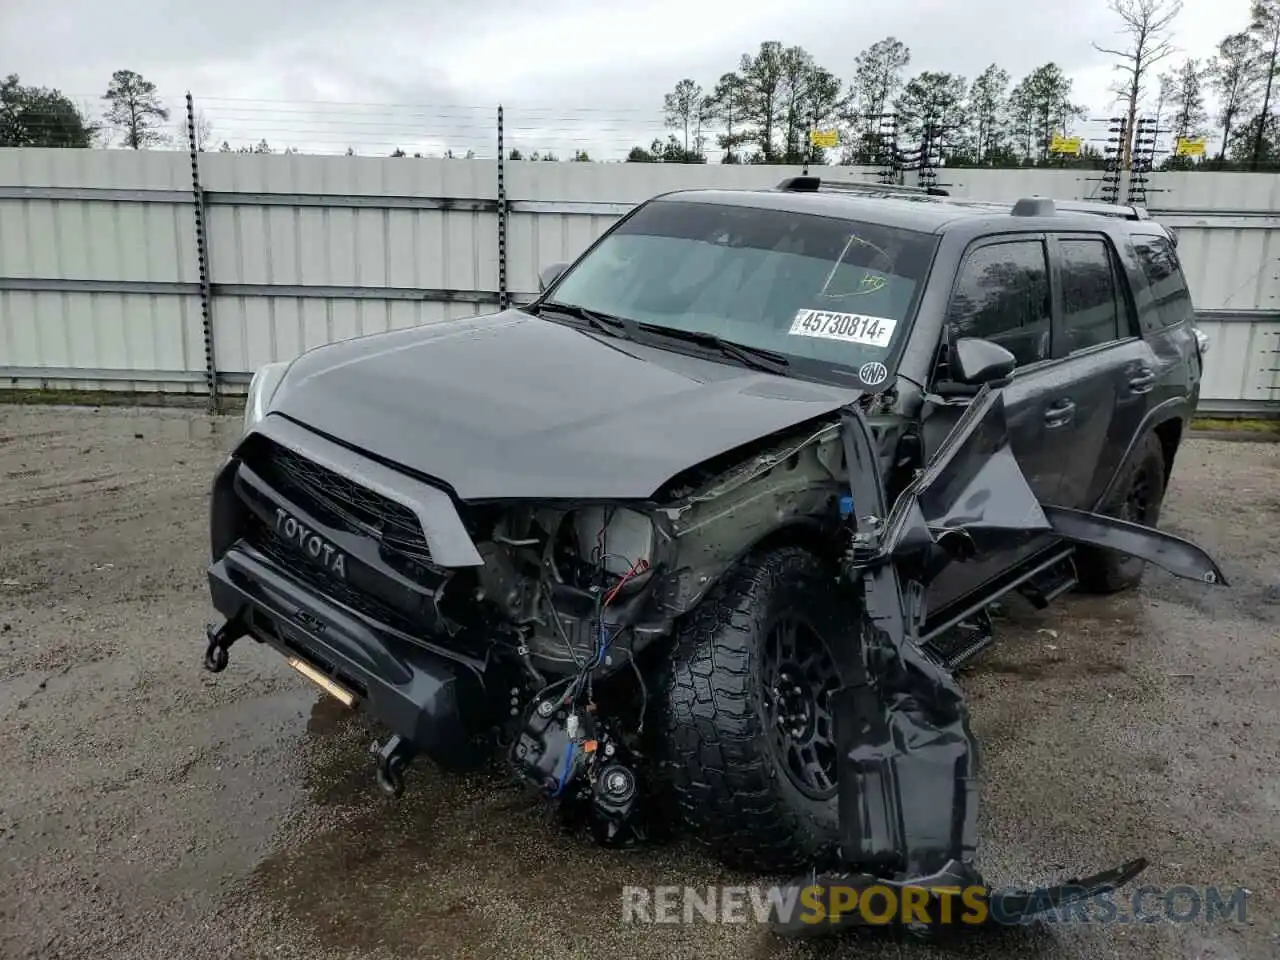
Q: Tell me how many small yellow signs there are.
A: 3